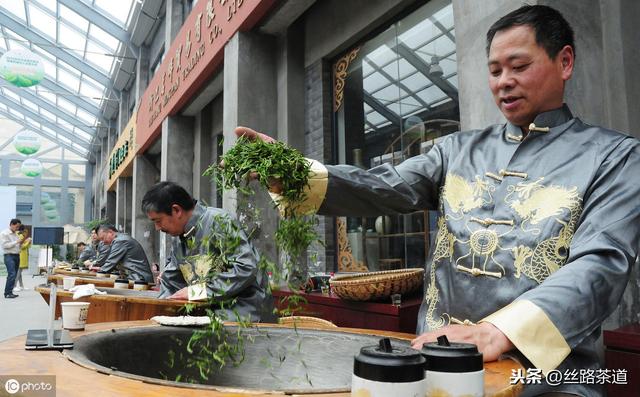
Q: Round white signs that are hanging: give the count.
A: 3